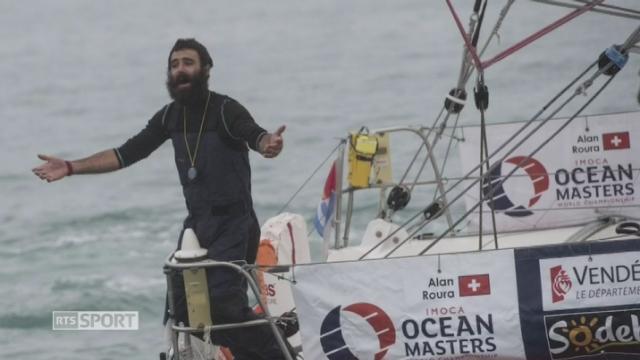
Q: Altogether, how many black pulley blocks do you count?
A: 5